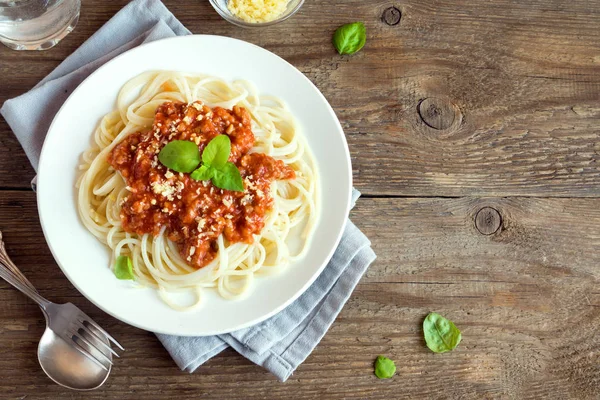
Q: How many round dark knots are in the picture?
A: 3